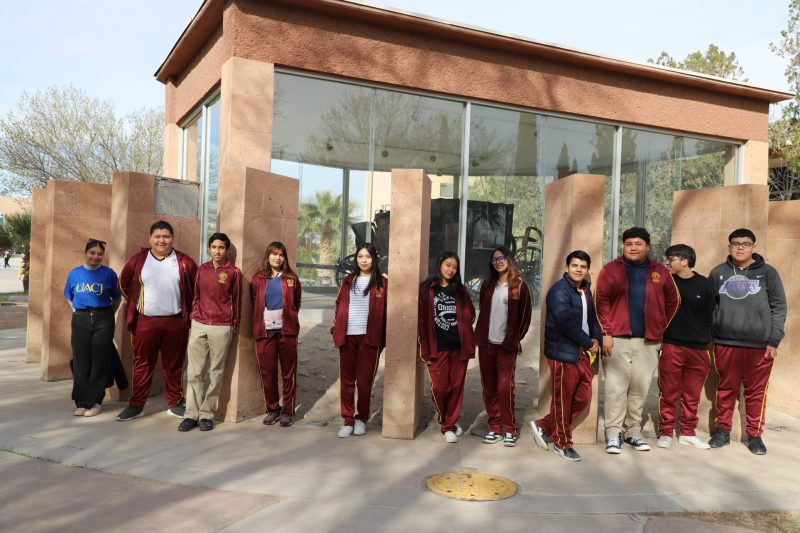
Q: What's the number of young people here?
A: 11